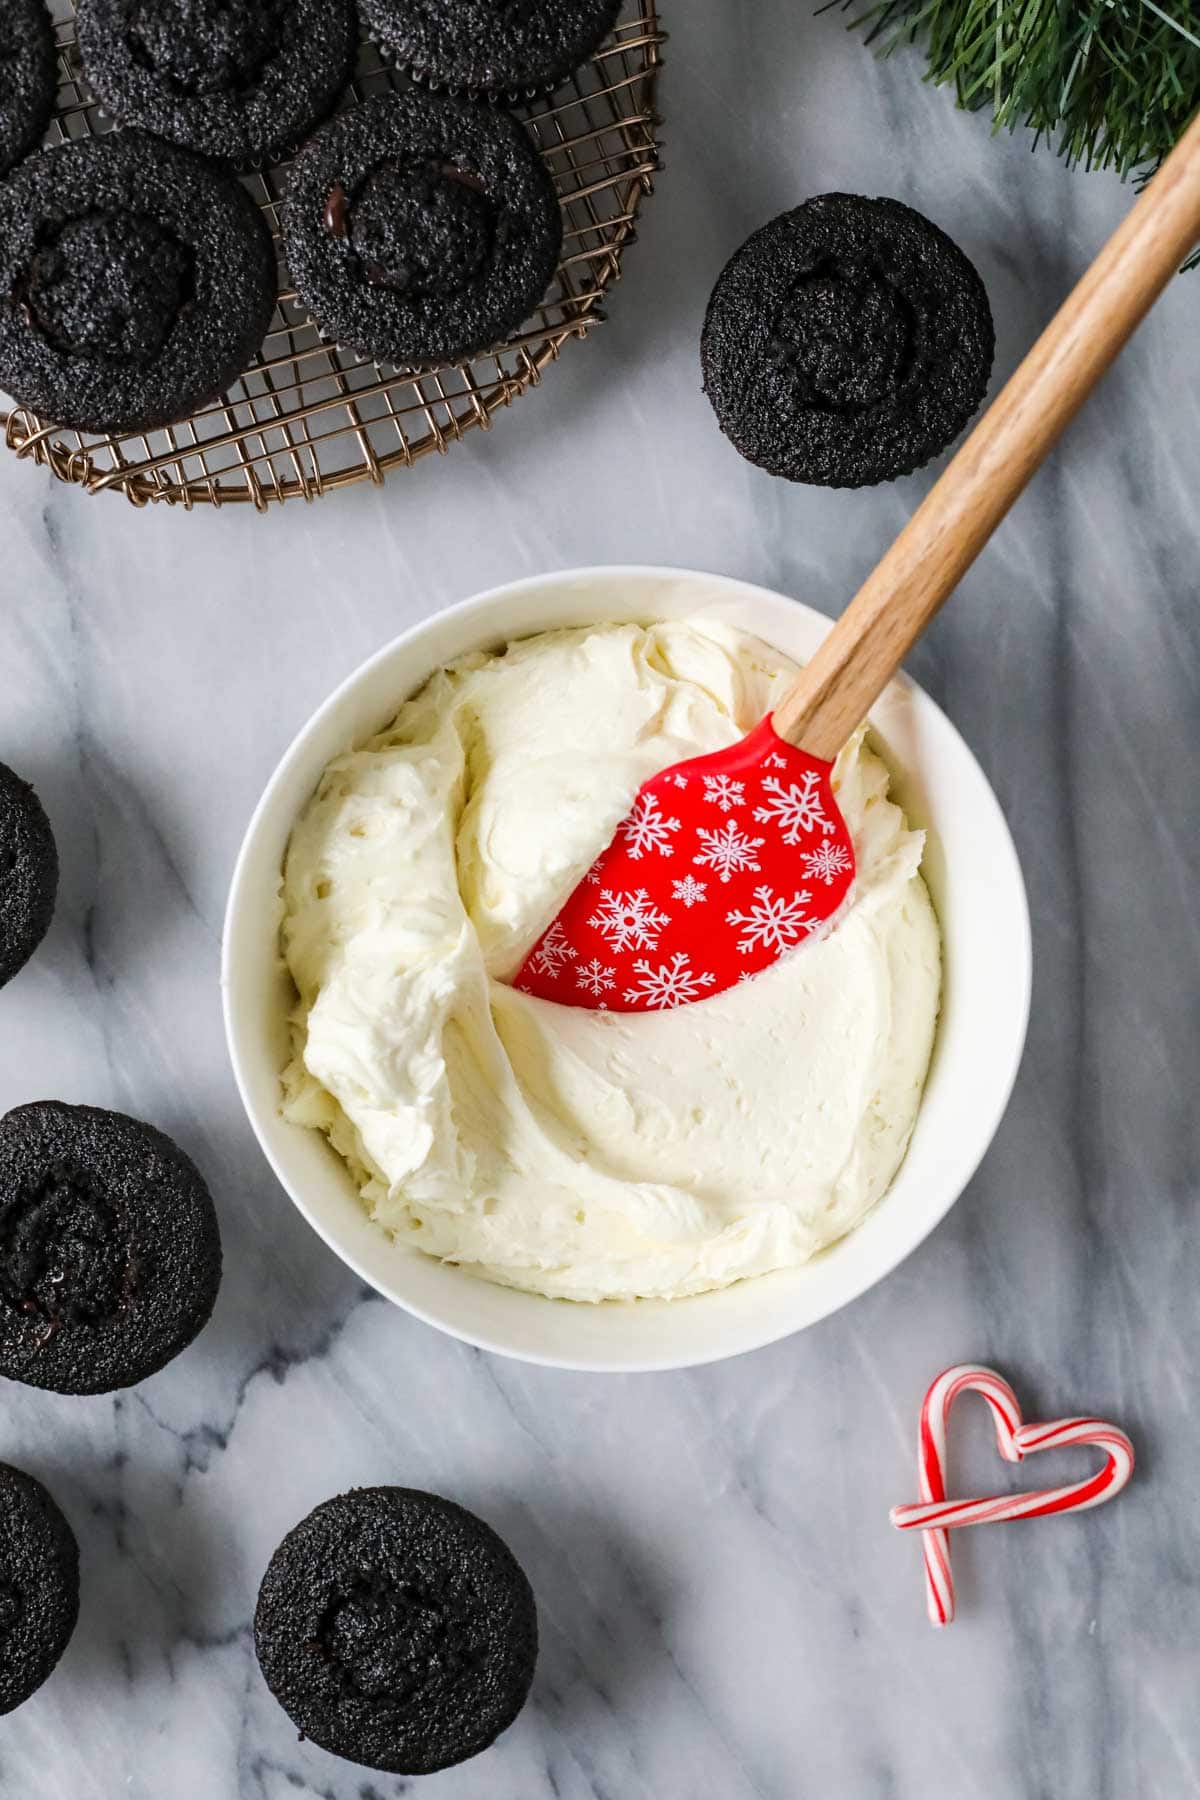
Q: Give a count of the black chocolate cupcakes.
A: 10